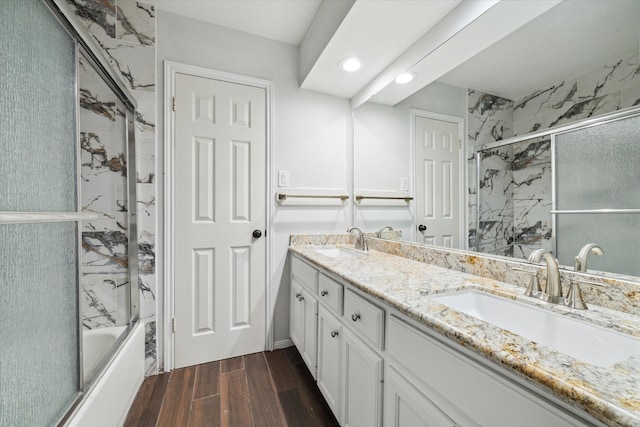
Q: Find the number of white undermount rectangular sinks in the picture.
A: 2